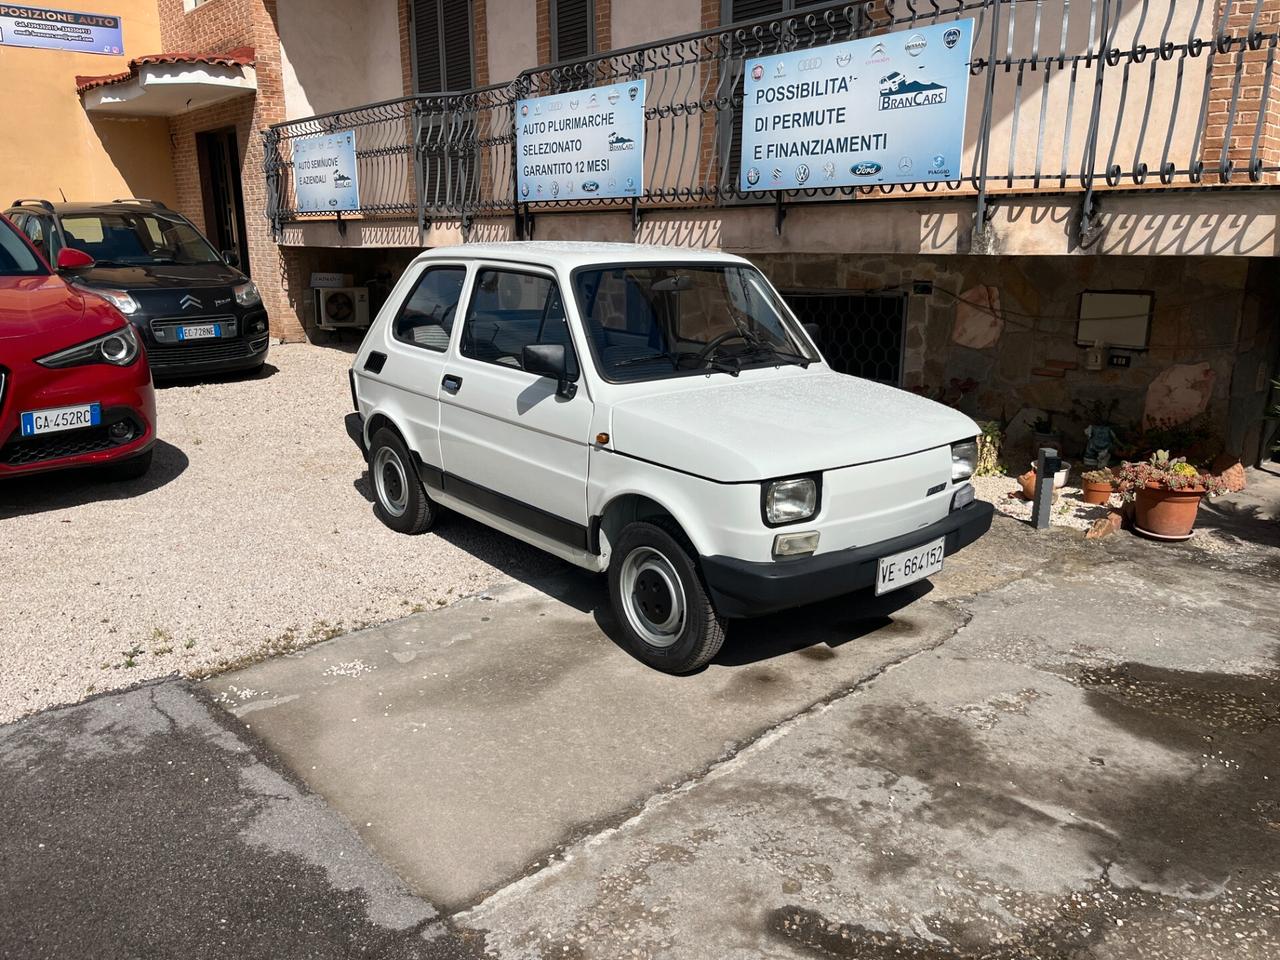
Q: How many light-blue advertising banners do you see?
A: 3